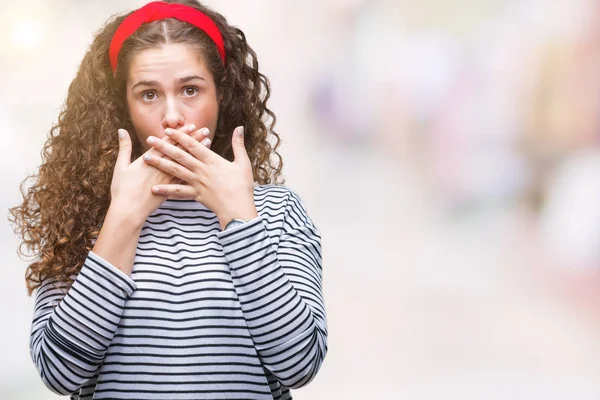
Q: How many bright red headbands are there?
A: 1